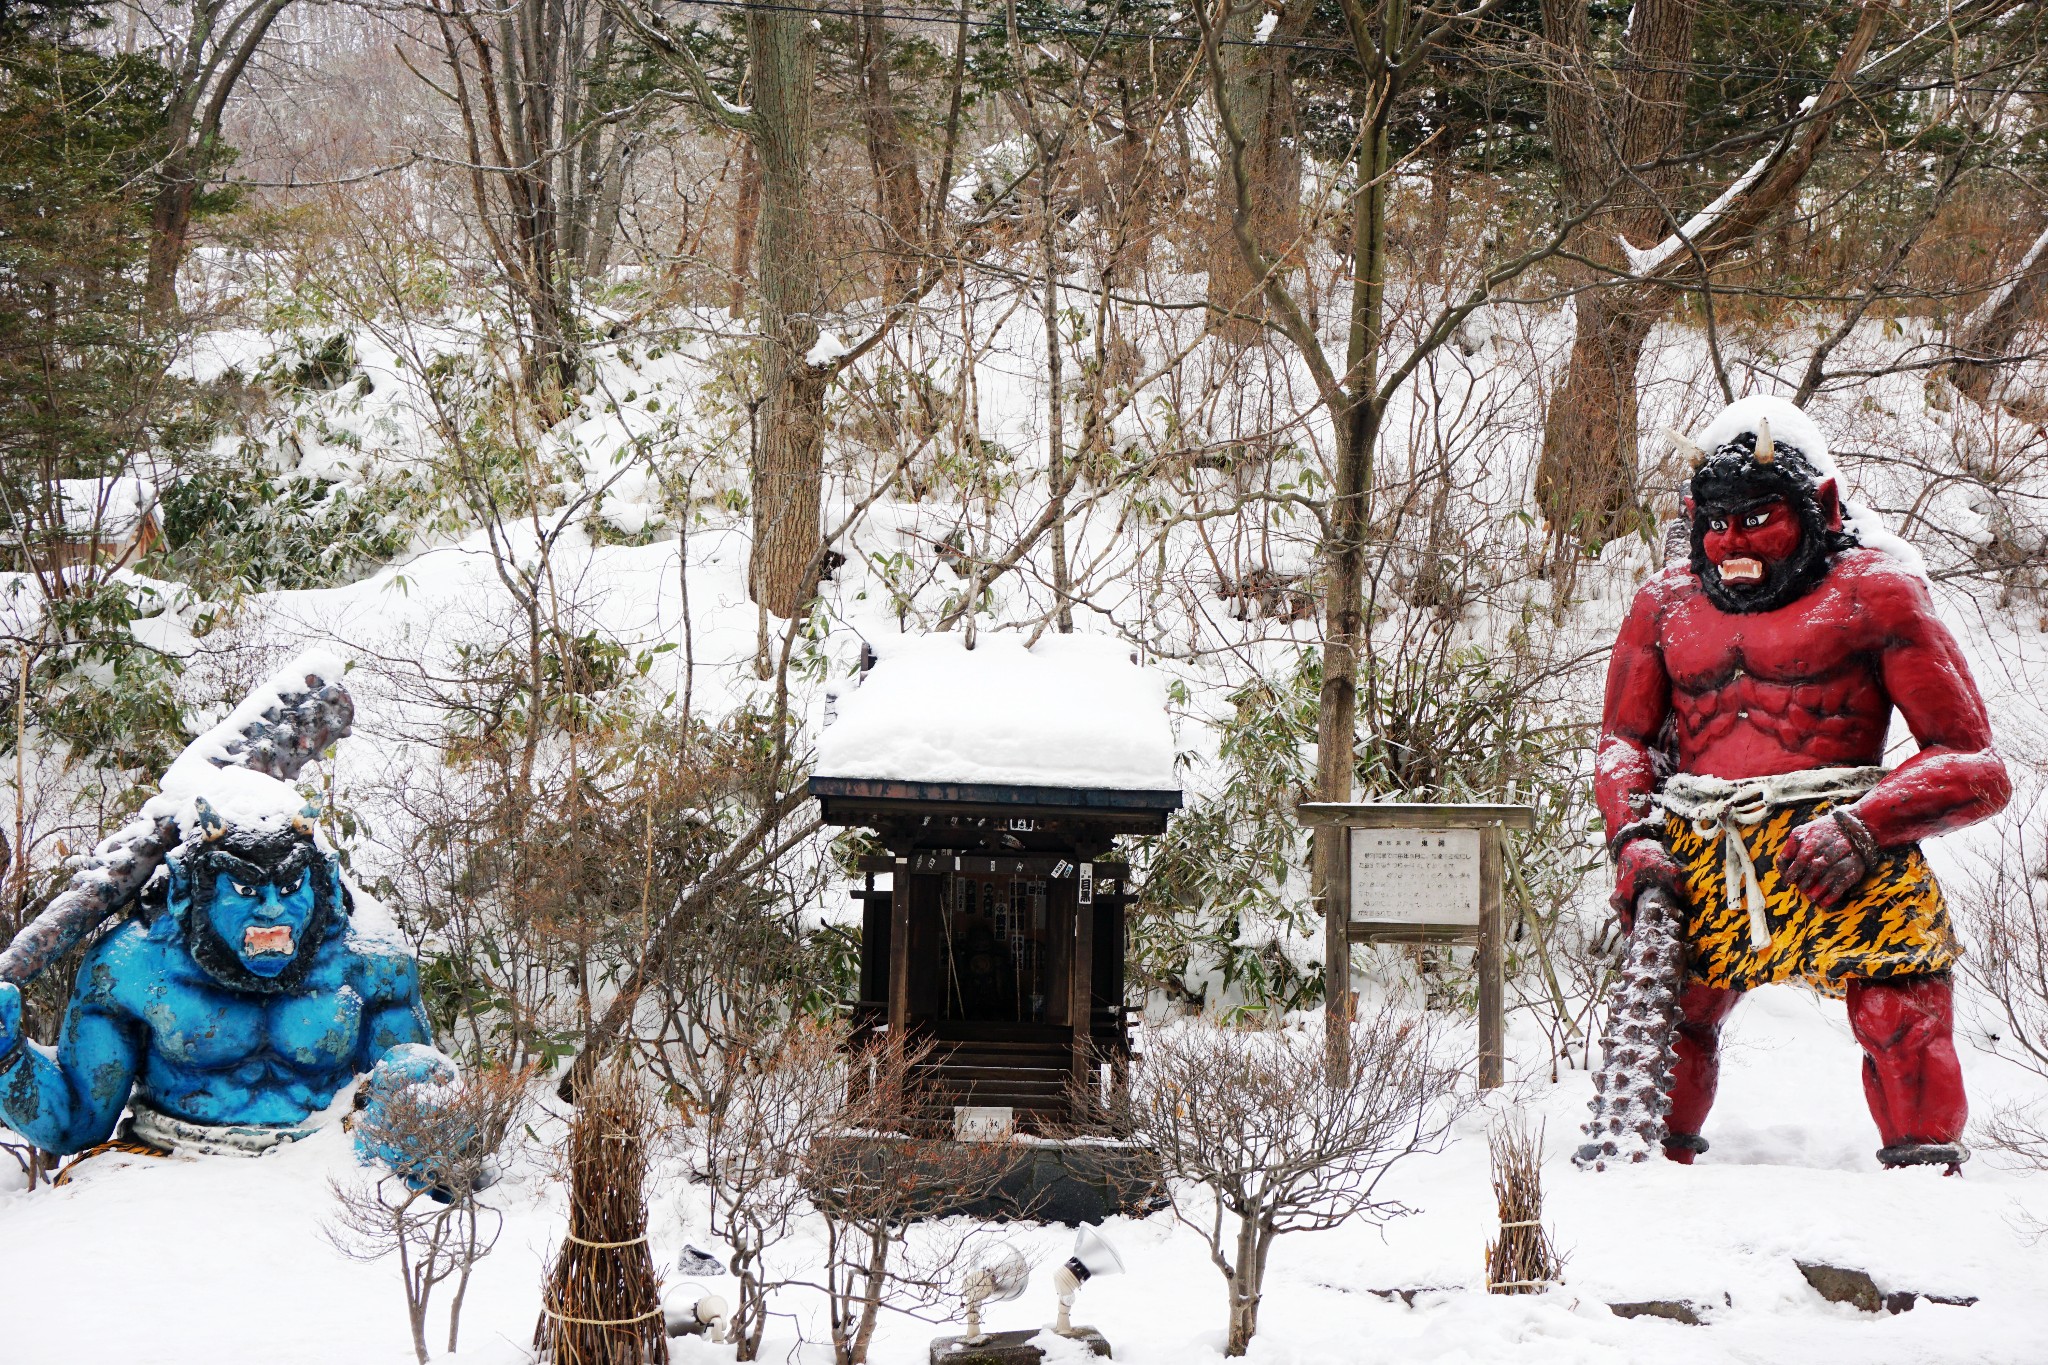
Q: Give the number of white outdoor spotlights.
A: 3